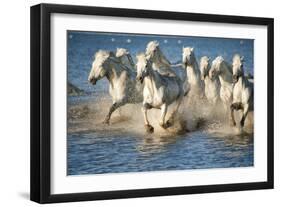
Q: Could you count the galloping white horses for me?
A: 8